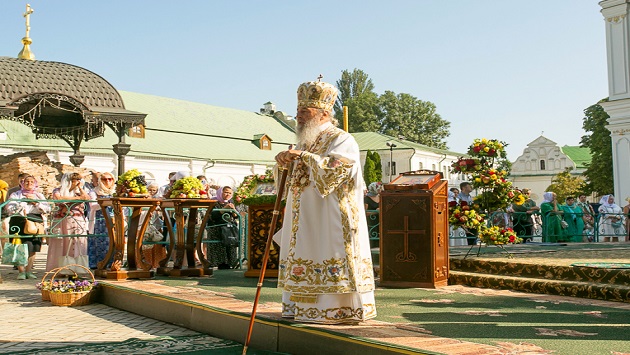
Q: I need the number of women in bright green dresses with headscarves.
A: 2